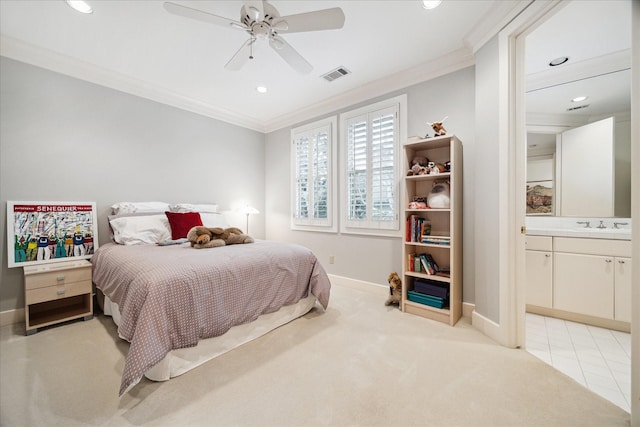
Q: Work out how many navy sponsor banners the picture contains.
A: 0